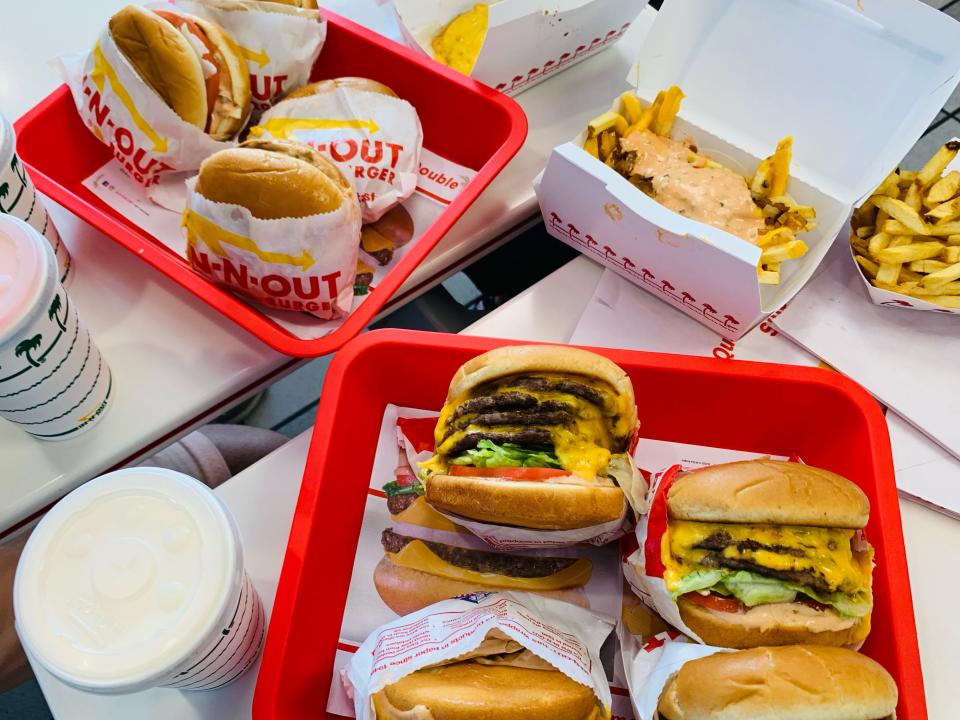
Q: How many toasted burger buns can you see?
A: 8